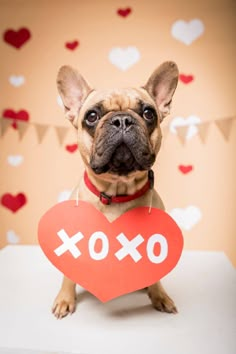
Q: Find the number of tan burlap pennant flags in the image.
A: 7